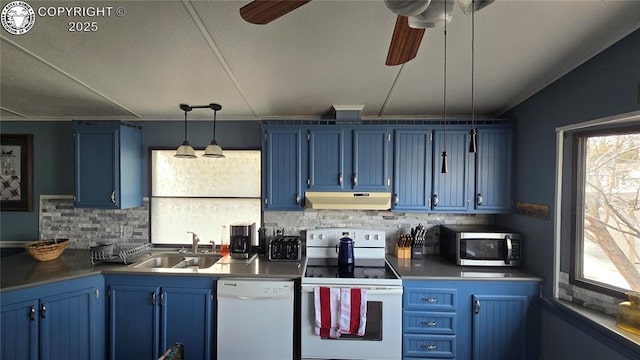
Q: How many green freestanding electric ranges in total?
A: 0